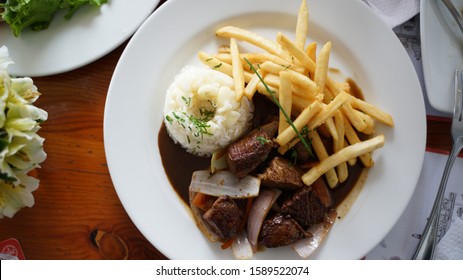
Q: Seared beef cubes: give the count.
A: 5